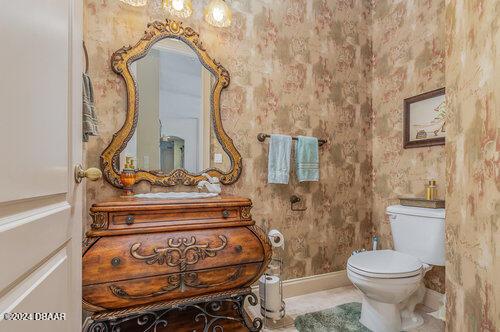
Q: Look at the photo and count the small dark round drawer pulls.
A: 4